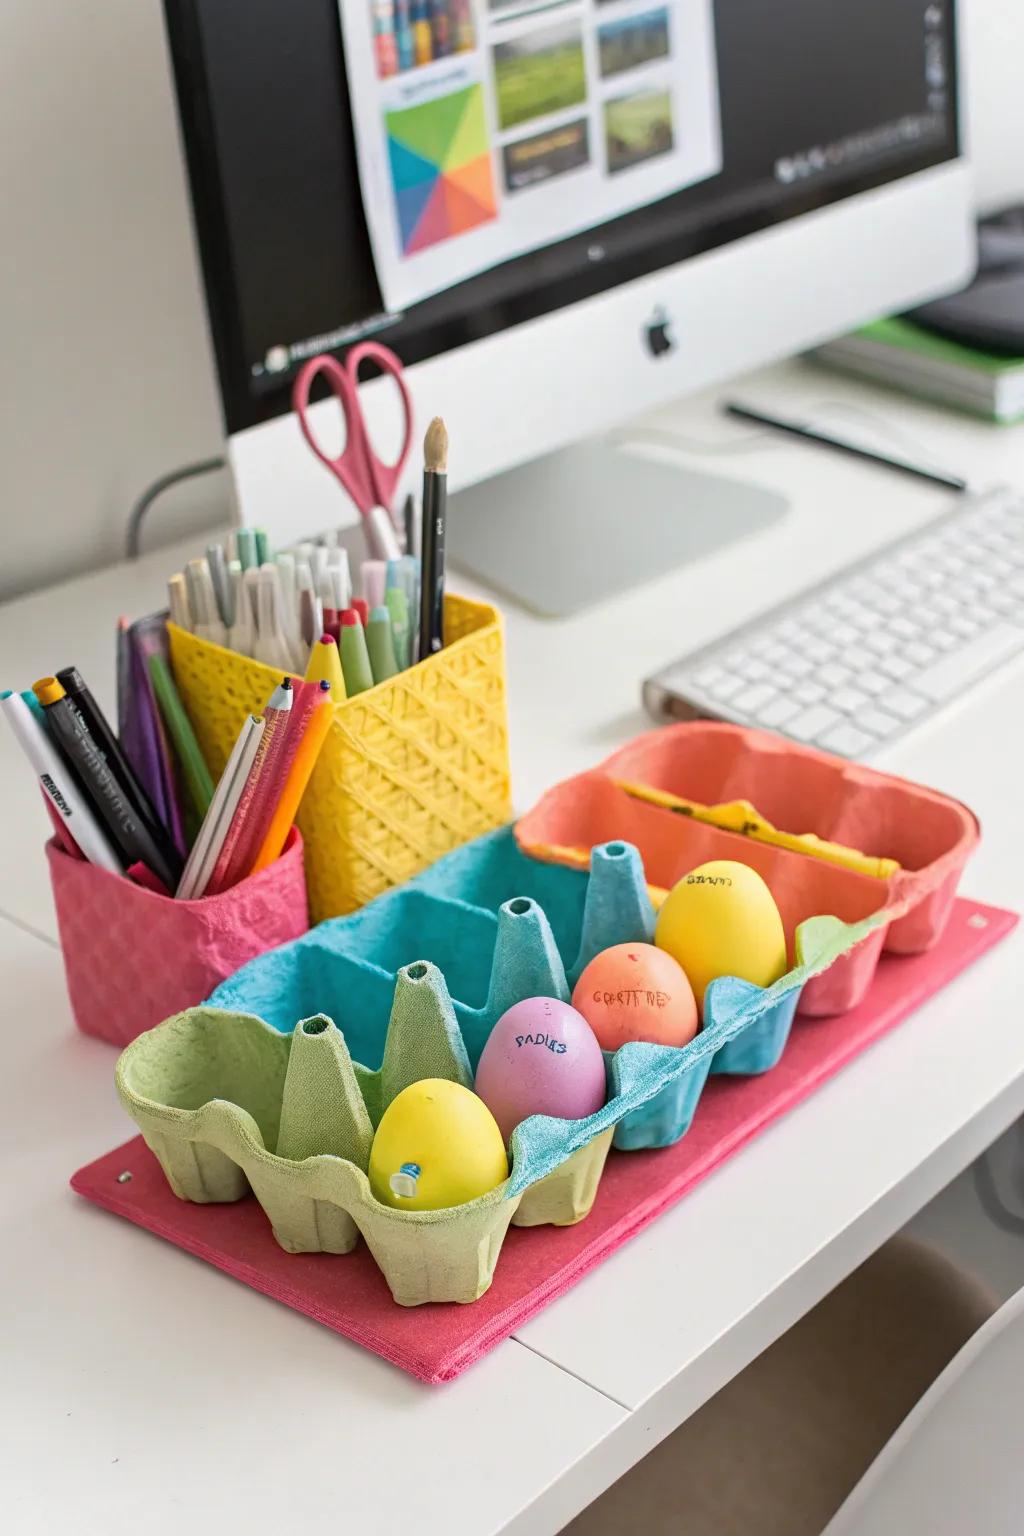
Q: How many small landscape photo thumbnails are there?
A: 3